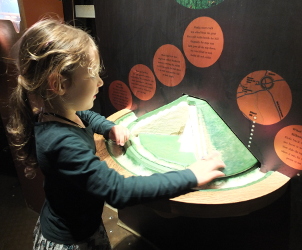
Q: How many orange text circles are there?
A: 5